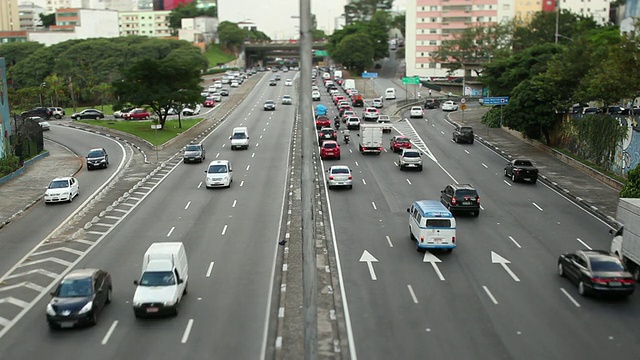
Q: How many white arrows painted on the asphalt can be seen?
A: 3